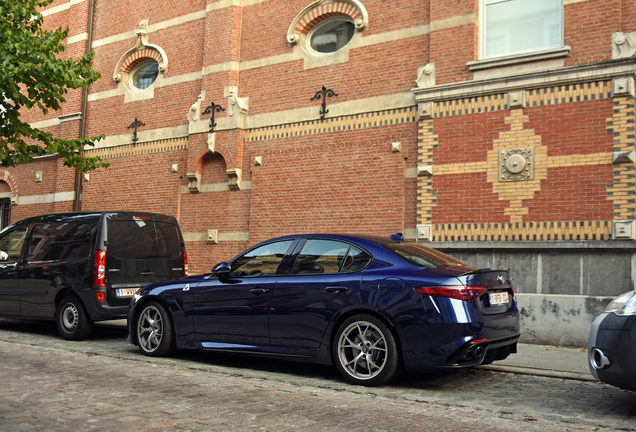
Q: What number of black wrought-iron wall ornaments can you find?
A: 3